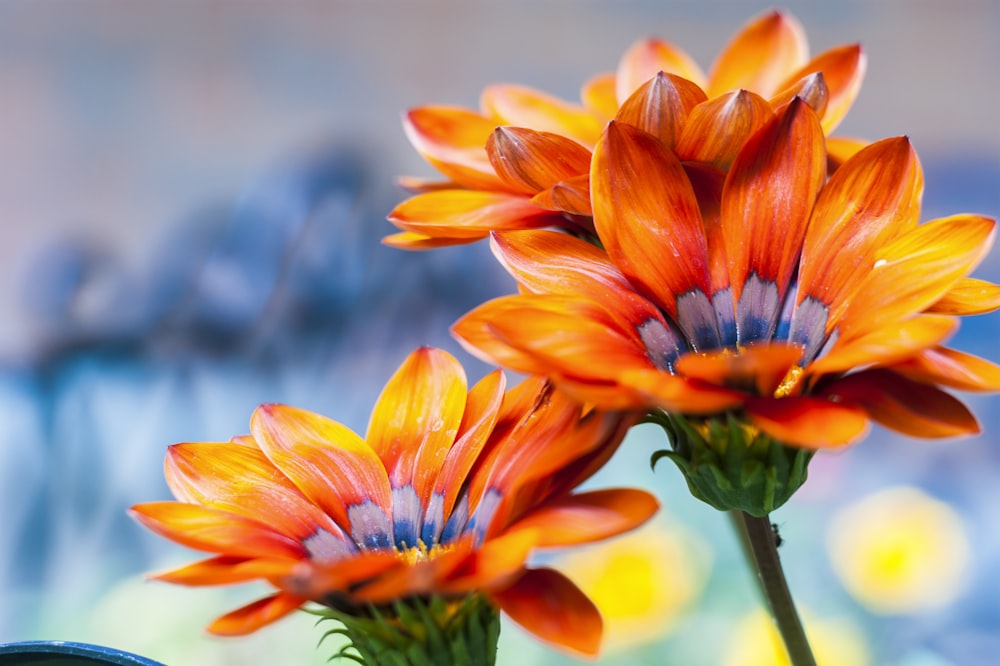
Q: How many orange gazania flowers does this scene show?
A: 3